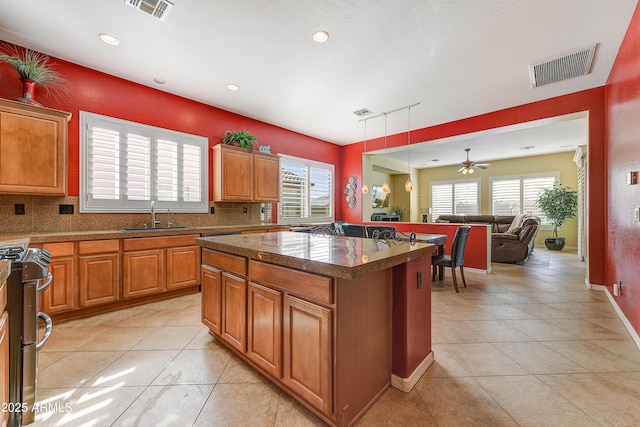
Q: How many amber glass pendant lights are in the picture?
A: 3